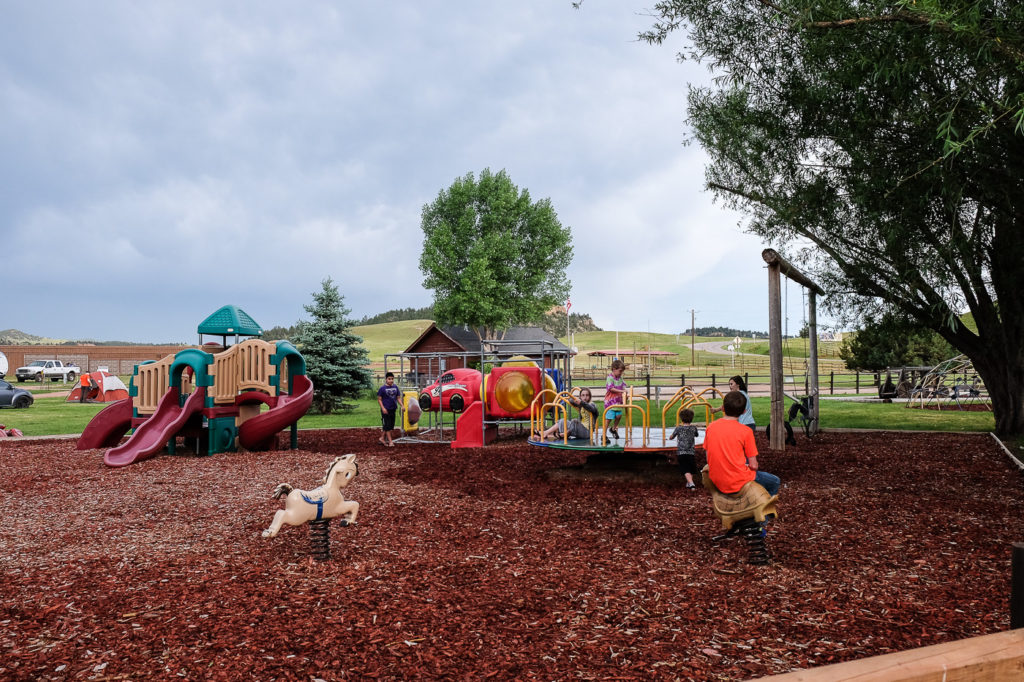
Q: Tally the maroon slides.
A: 3